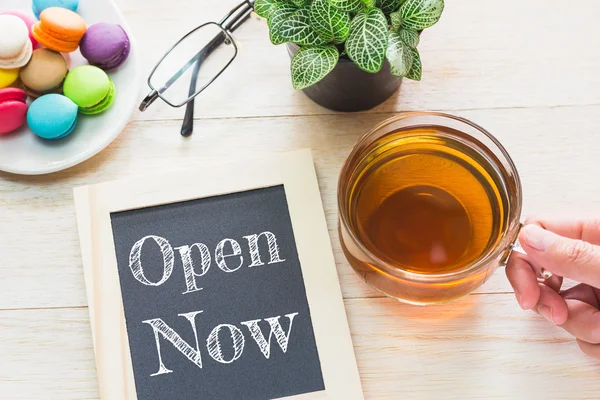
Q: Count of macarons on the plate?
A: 10